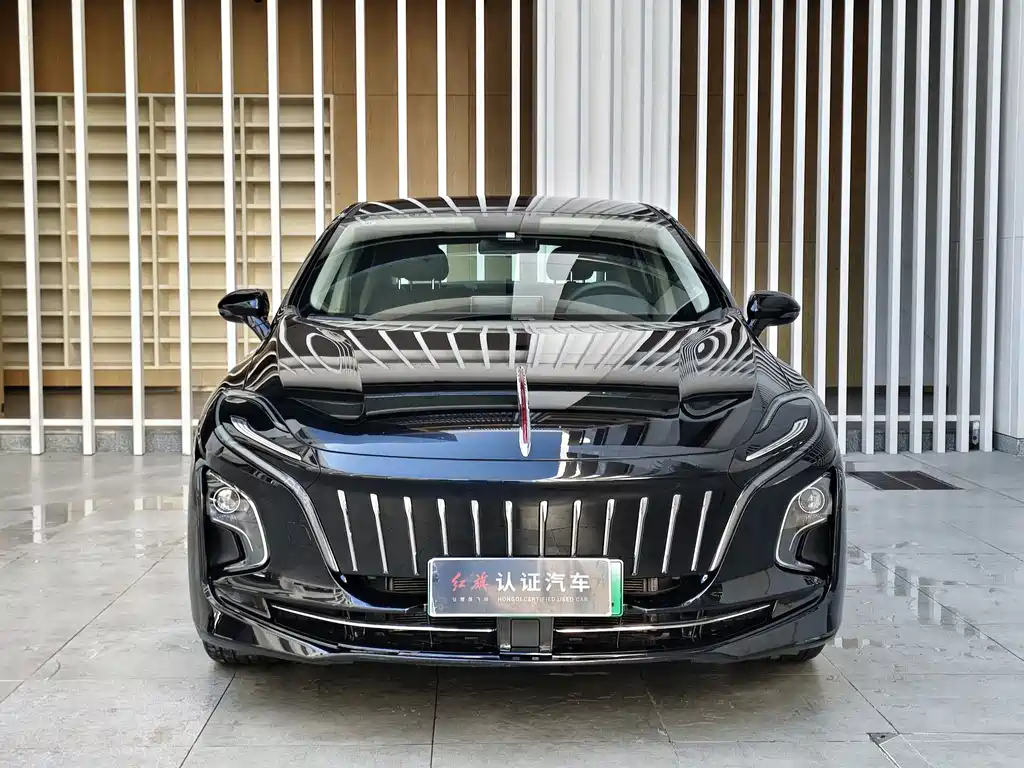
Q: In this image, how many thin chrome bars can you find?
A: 12